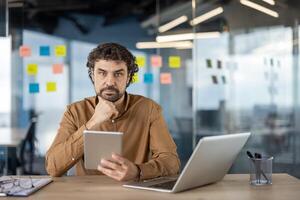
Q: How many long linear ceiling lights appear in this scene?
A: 6